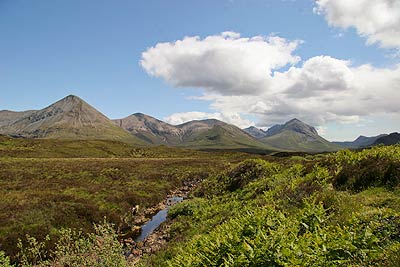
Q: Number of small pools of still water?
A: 1